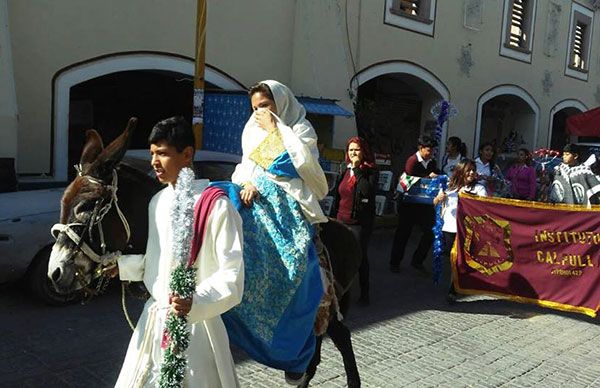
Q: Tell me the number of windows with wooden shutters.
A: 3